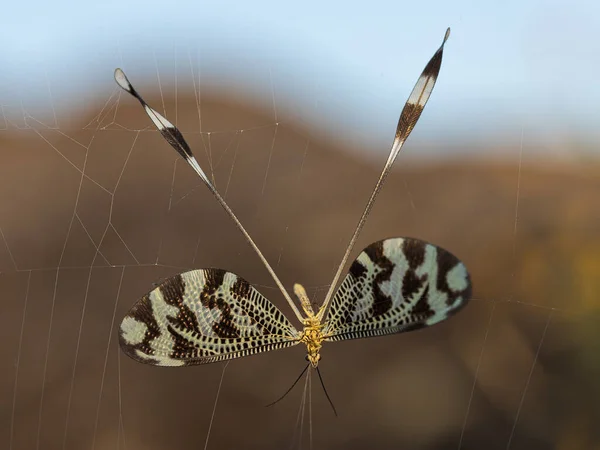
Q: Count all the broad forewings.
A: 2